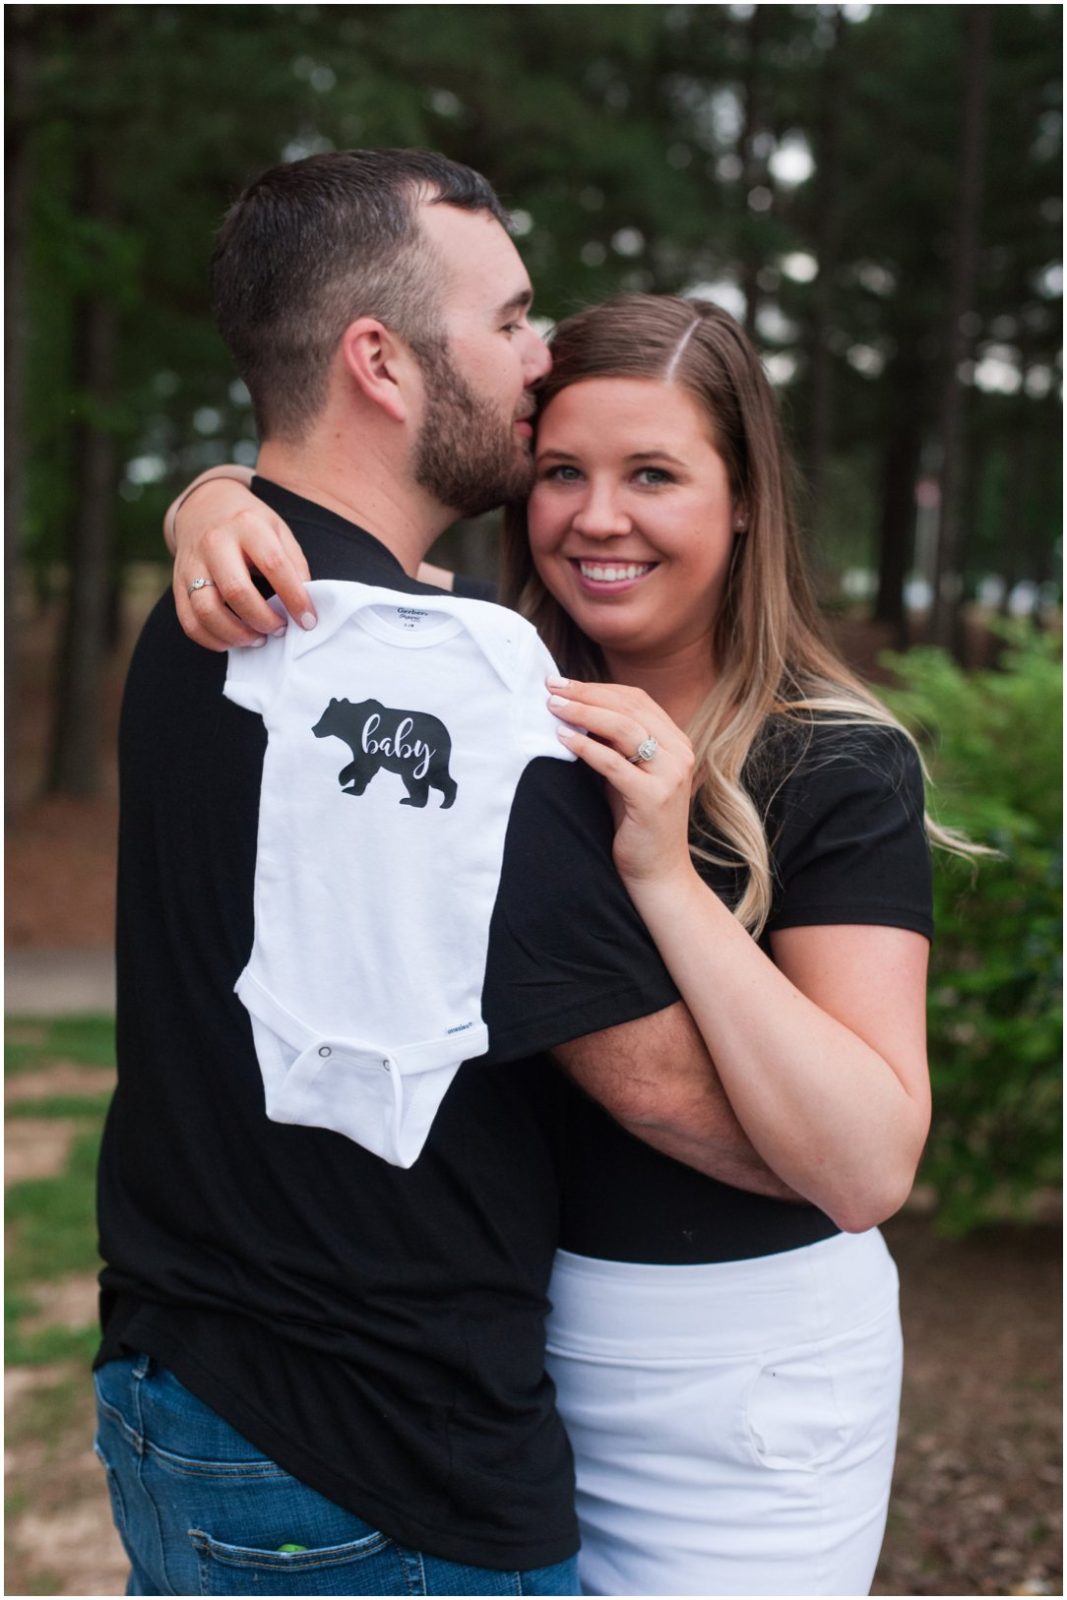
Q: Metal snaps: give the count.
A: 2